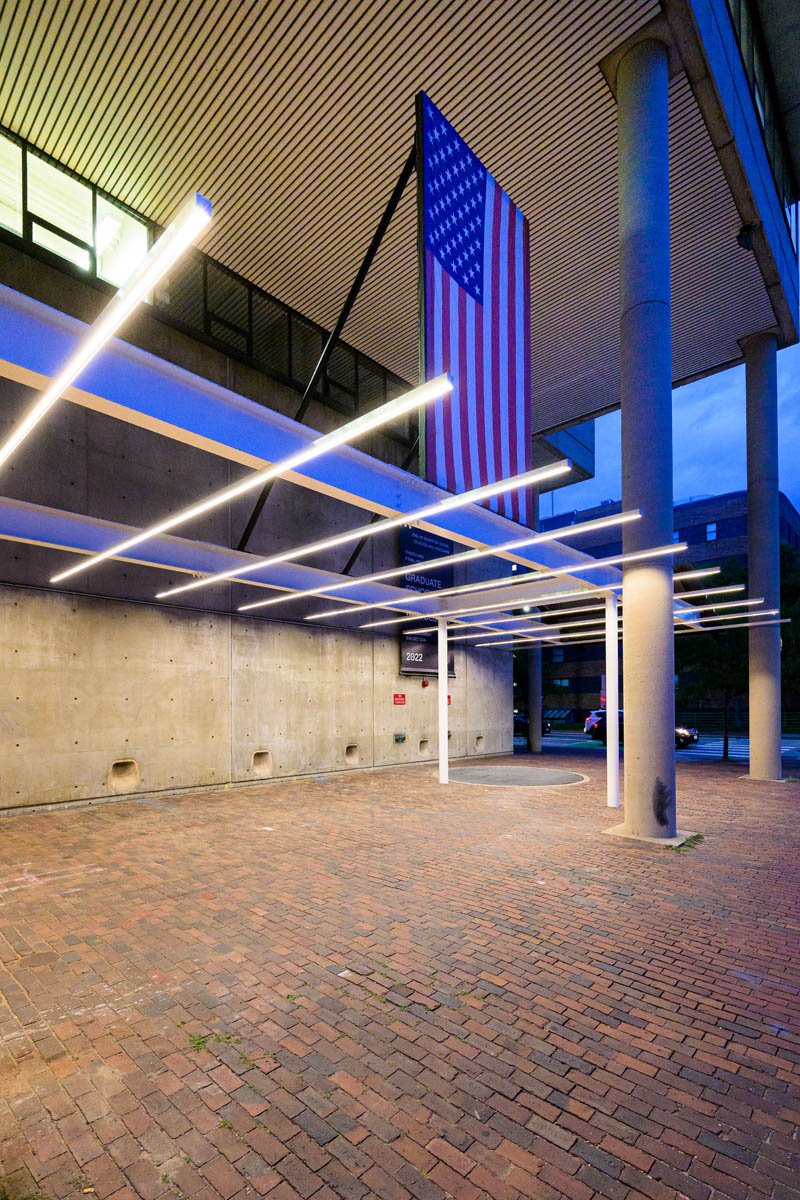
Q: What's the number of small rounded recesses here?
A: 5